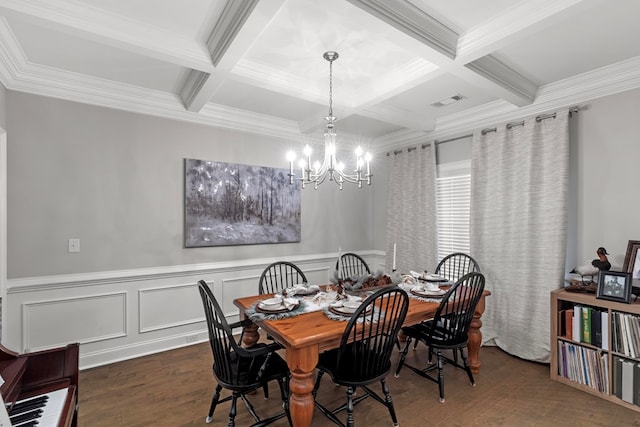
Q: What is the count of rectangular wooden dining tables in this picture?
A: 1